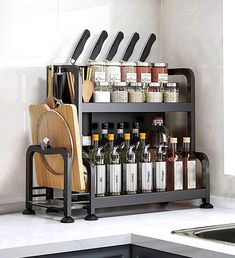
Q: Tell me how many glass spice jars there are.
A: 10